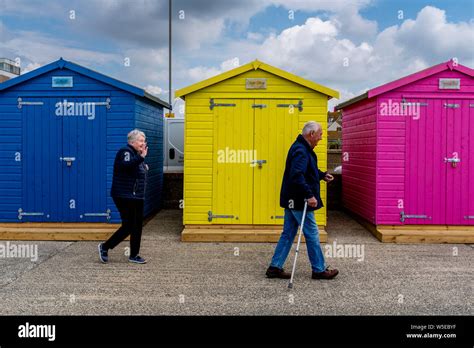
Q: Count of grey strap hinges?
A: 12